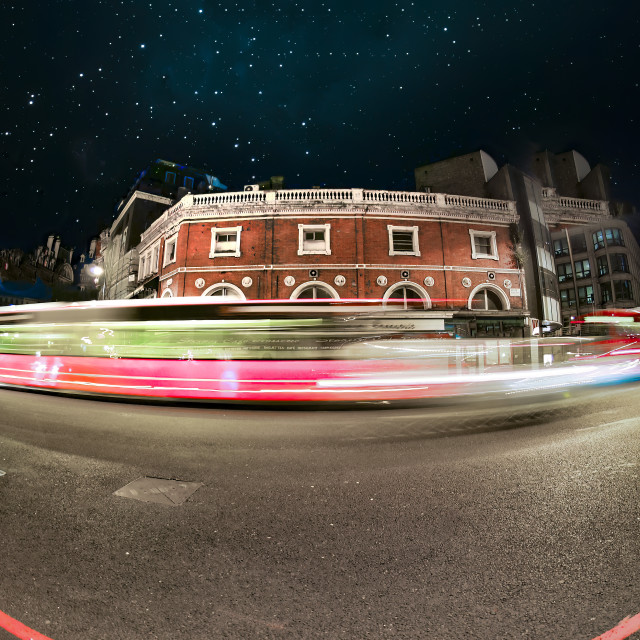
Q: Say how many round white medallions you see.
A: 8